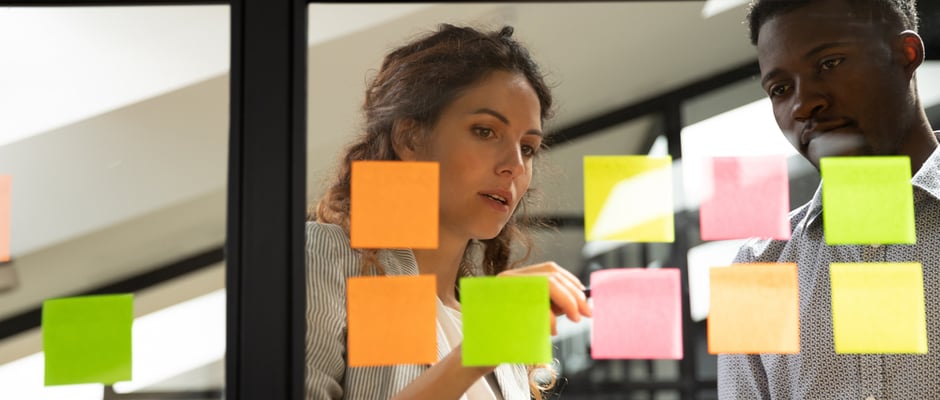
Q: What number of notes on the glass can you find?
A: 11